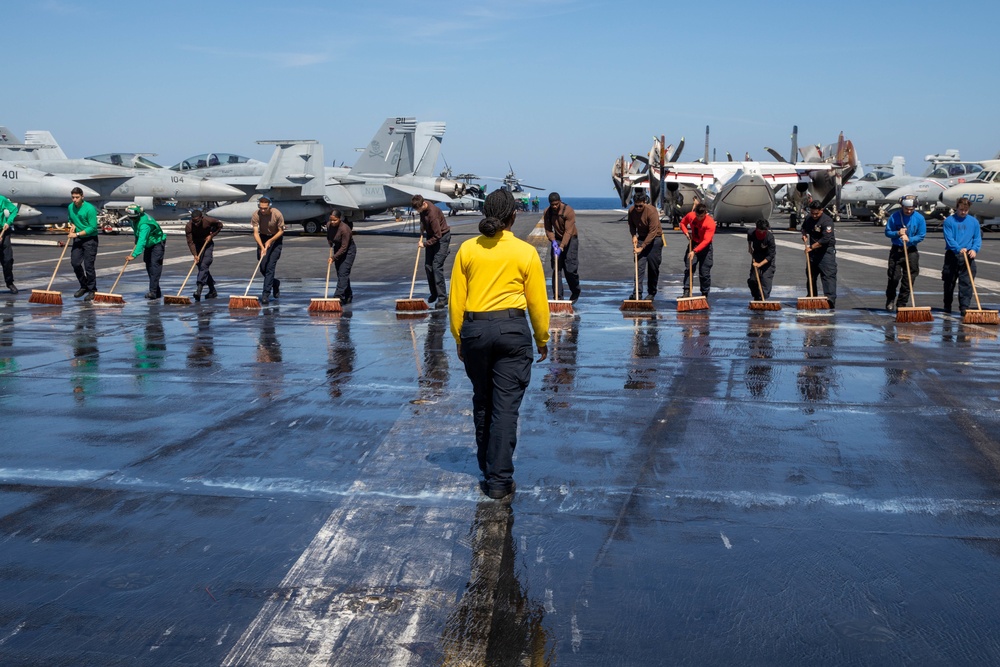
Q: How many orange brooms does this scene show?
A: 13